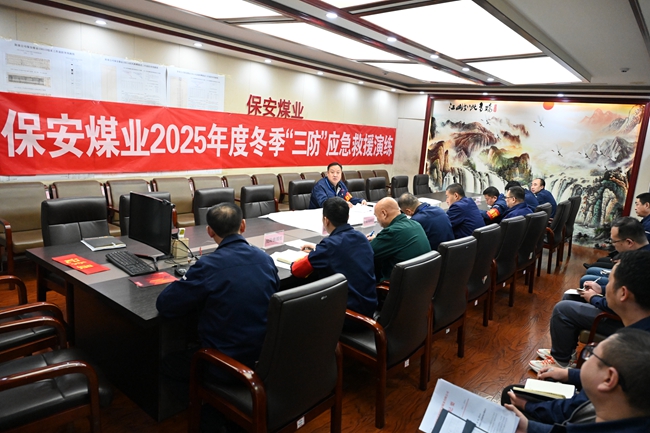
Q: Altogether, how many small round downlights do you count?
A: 14